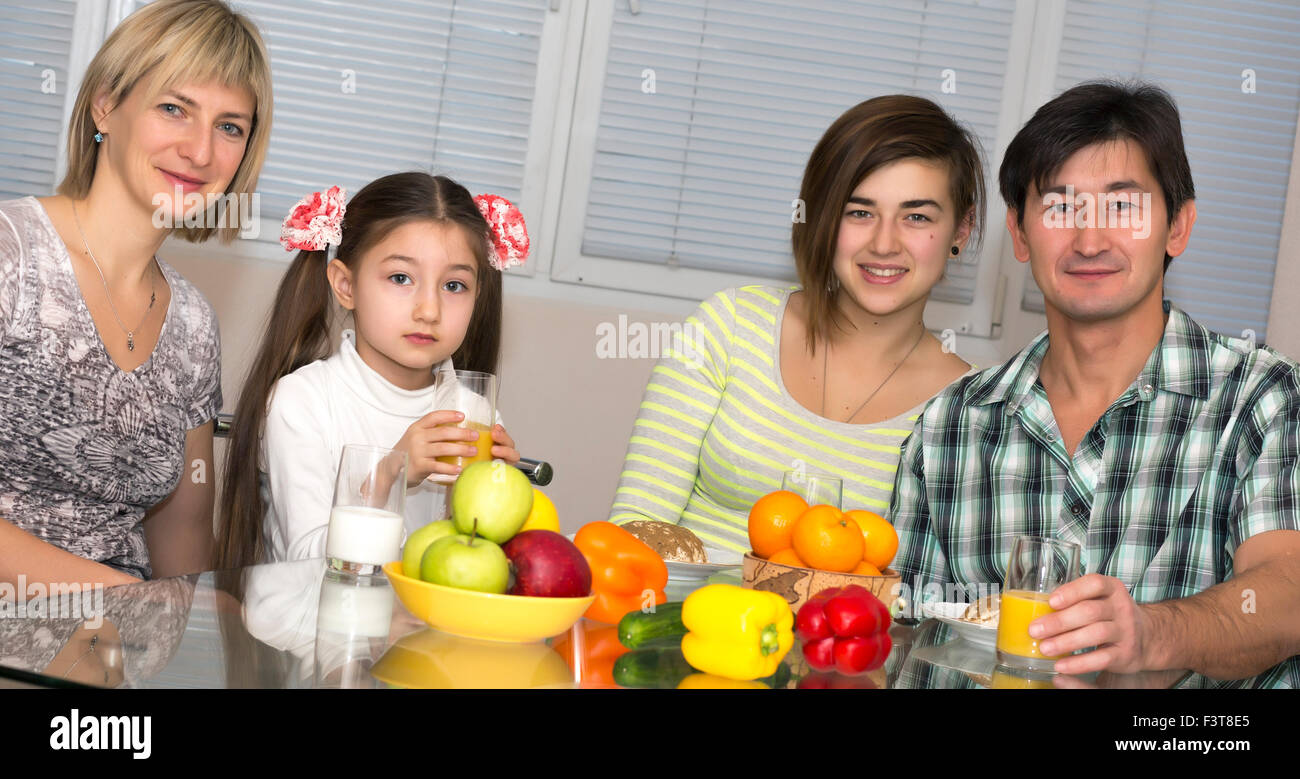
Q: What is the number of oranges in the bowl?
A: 5